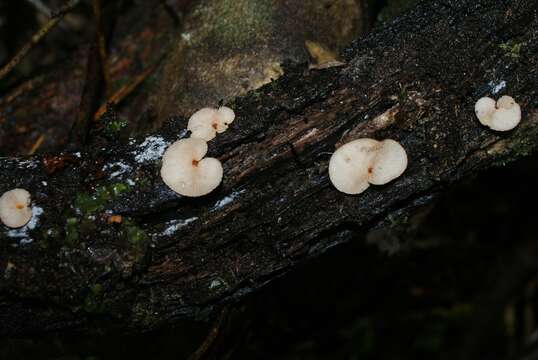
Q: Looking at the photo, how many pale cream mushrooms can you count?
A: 5